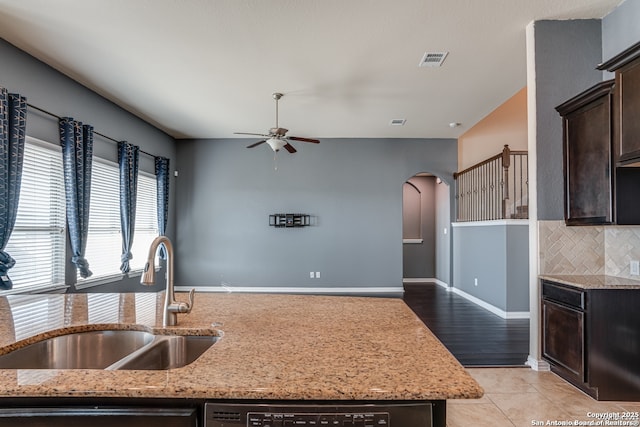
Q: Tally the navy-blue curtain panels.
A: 4